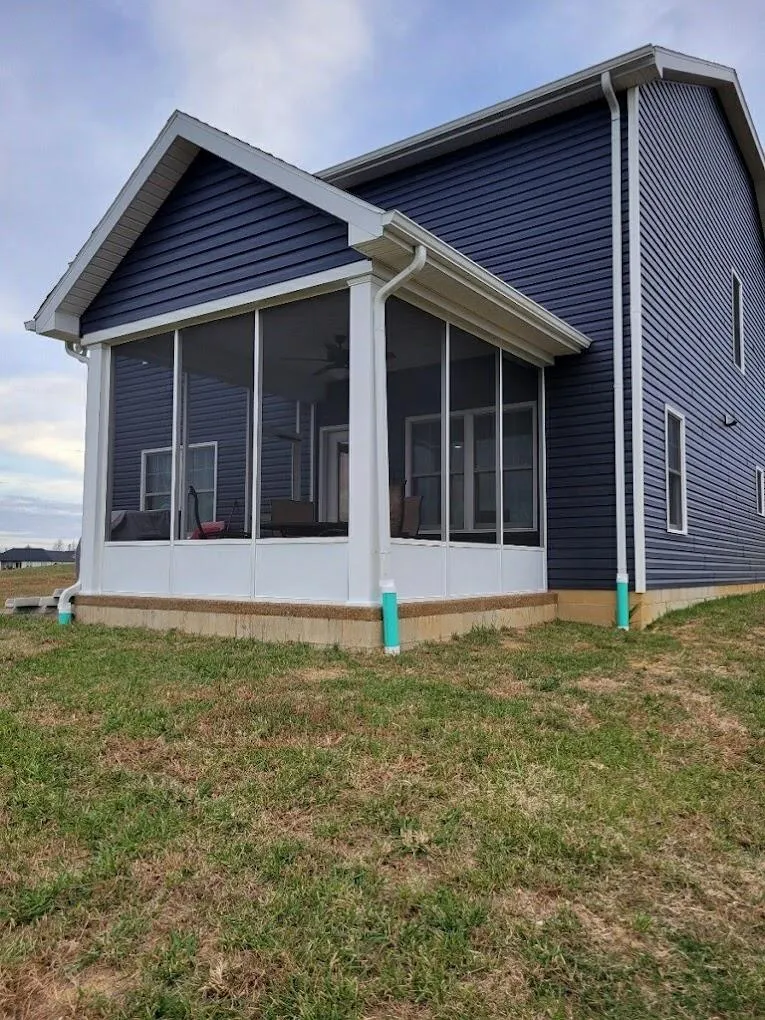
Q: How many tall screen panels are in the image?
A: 6